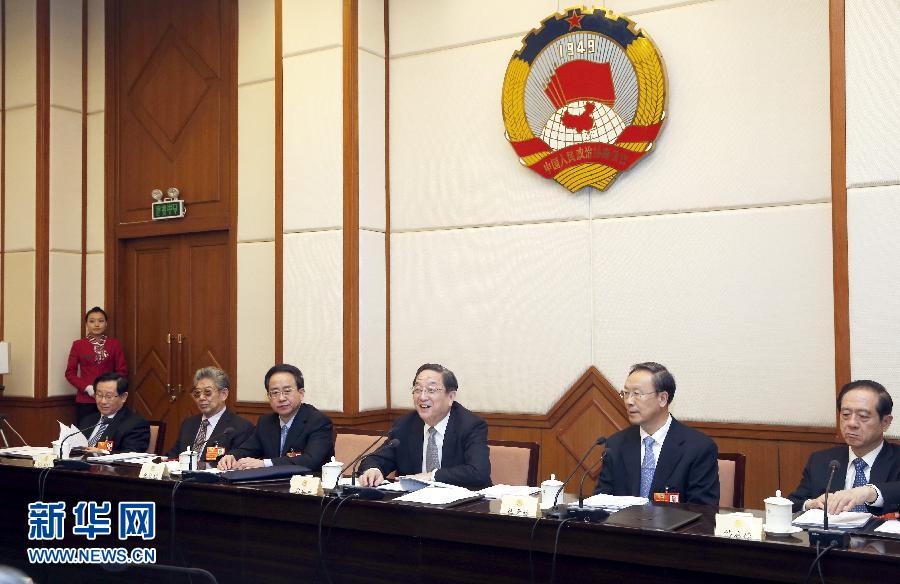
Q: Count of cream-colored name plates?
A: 5